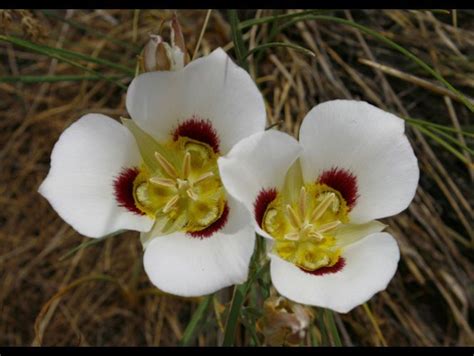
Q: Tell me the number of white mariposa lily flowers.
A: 2